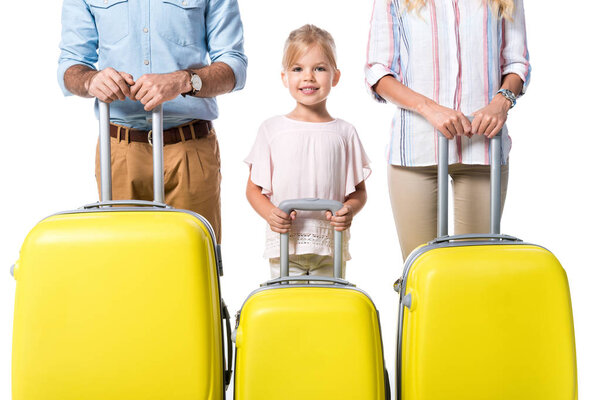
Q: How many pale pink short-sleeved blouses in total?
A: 1